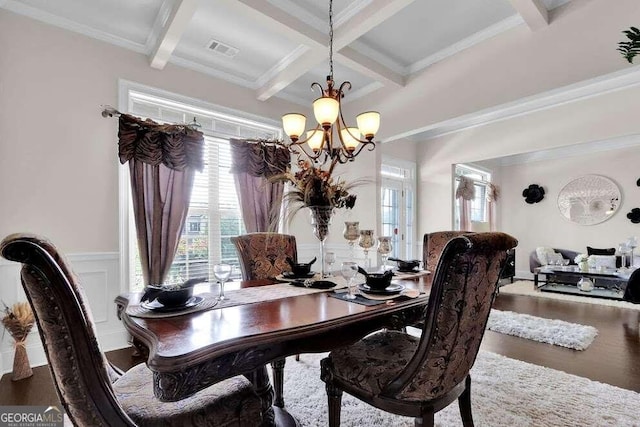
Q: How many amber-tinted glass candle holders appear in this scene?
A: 3